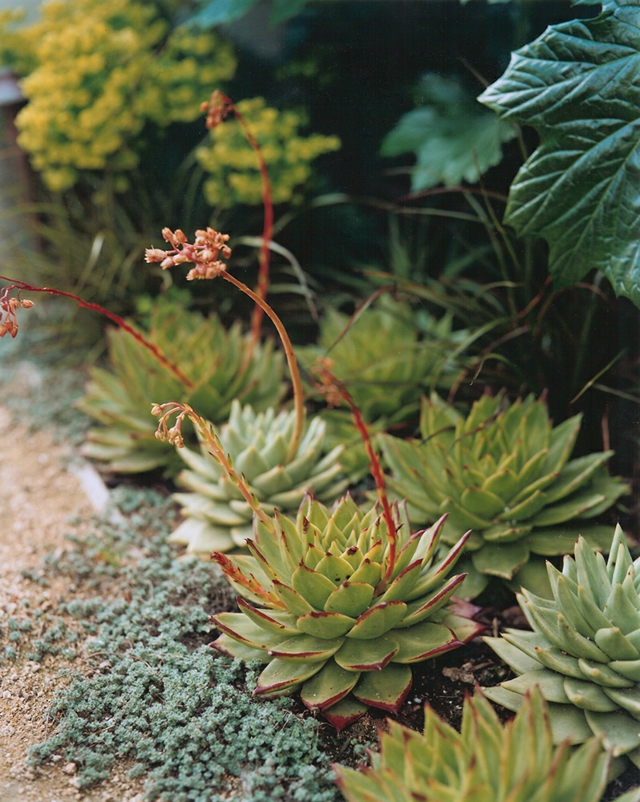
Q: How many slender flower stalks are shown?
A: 5